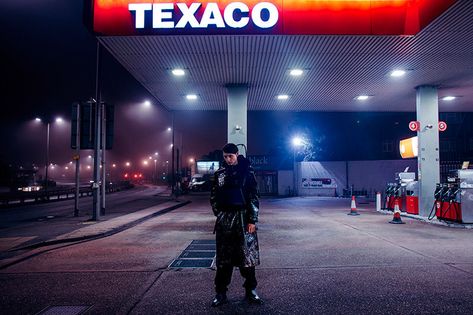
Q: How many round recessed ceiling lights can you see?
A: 7